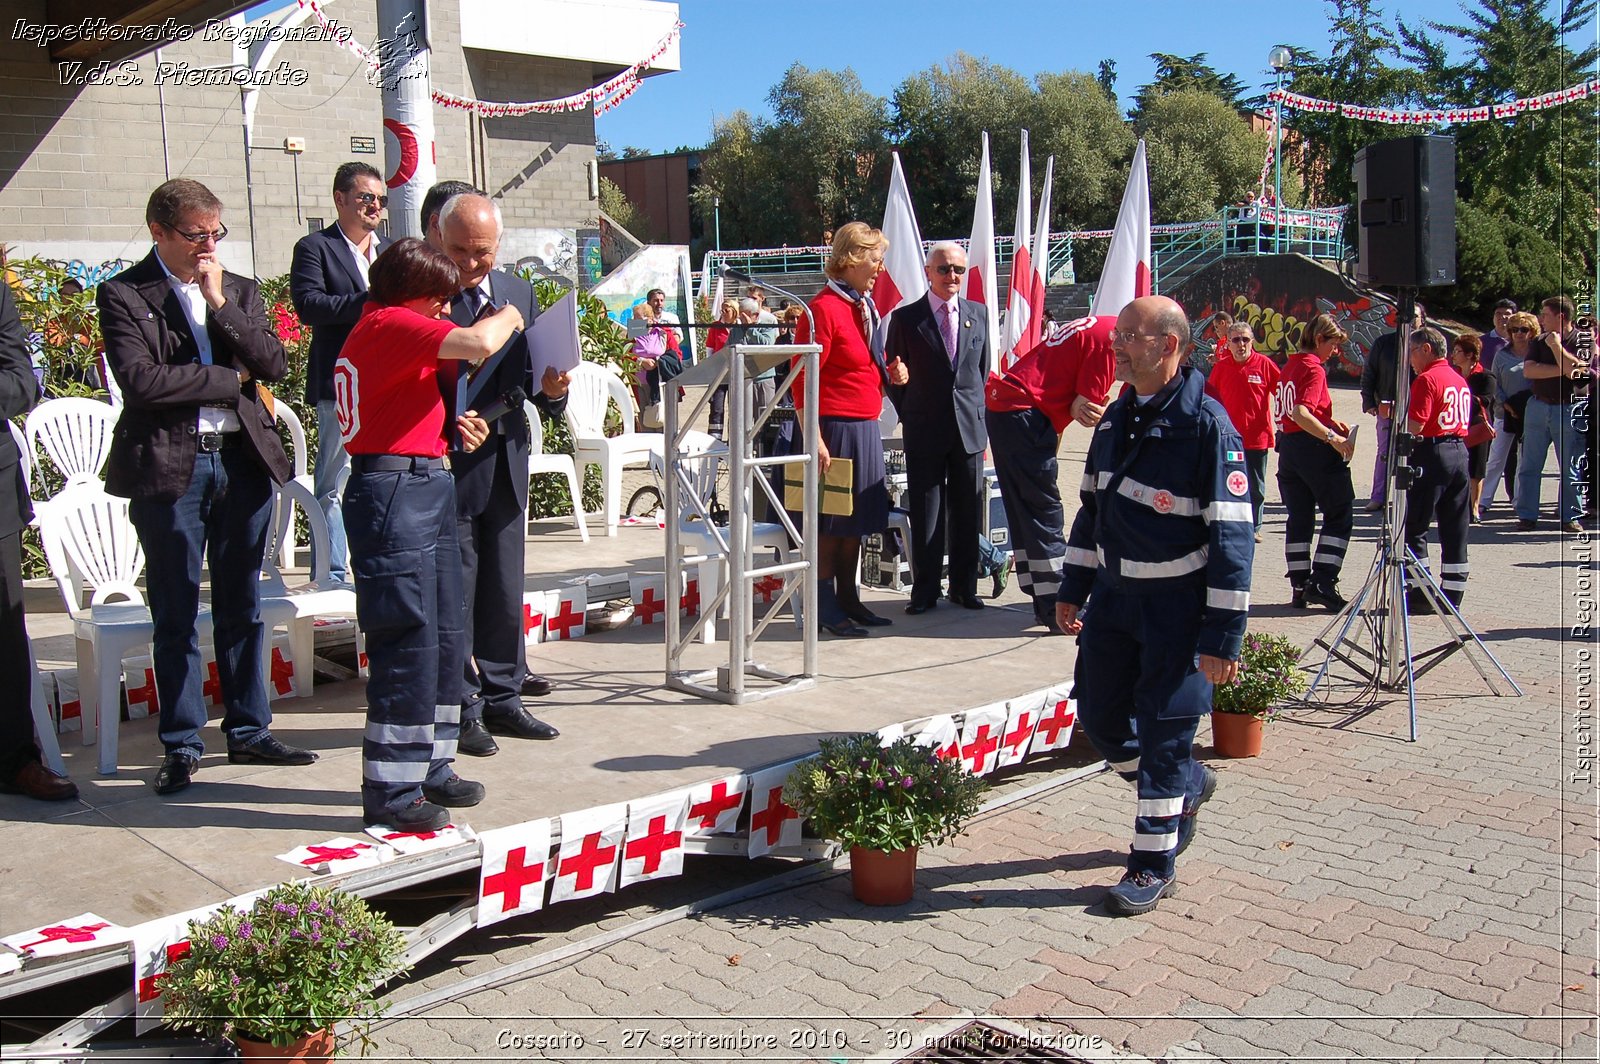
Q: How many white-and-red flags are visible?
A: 5